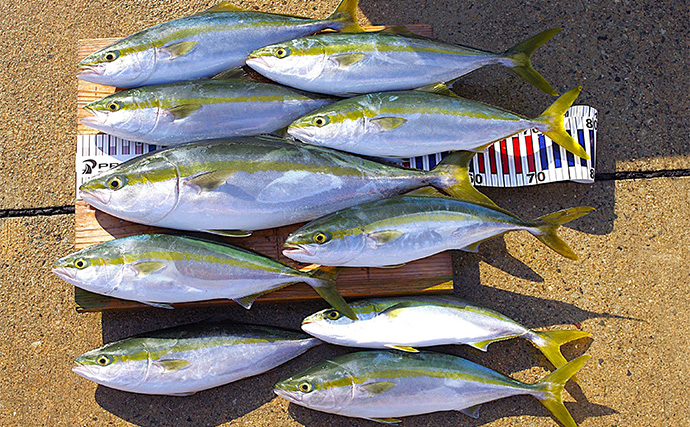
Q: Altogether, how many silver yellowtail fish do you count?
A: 10